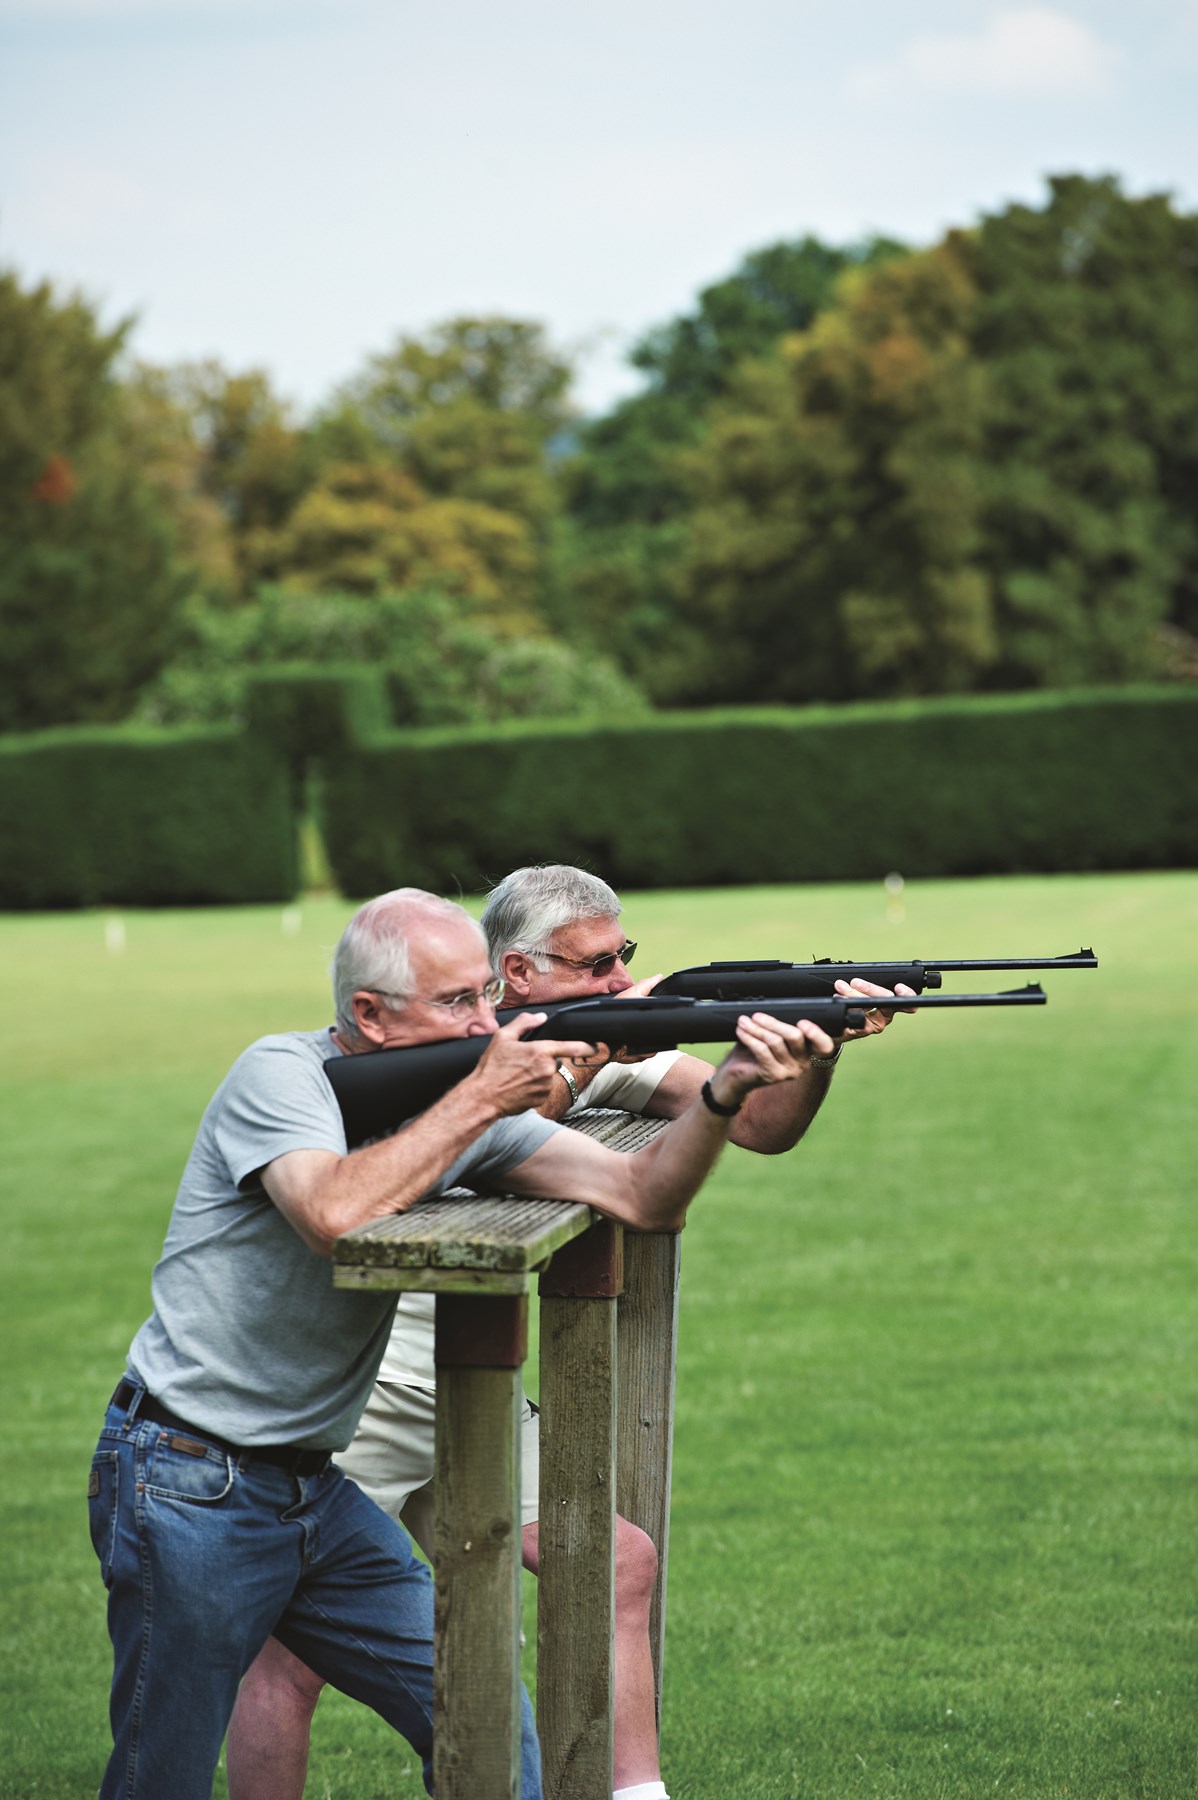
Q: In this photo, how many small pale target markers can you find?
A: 3